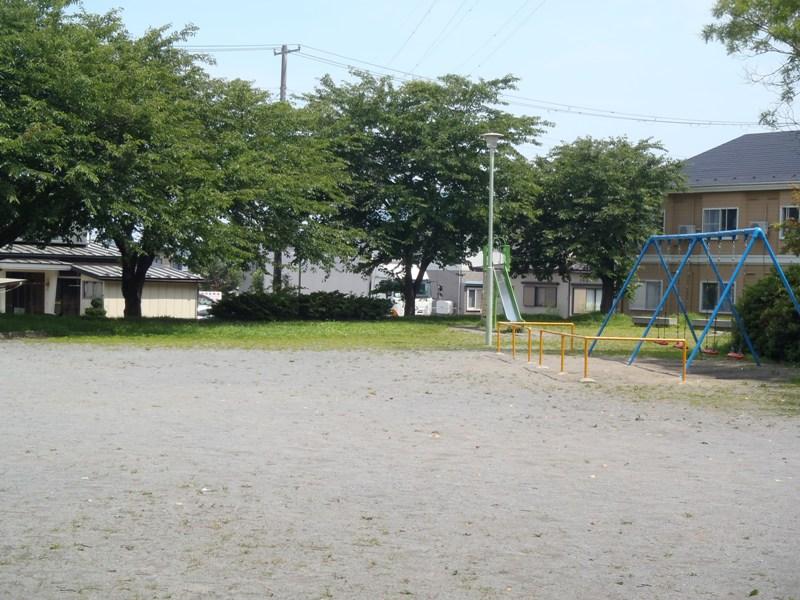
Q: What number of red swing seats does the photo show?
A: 4